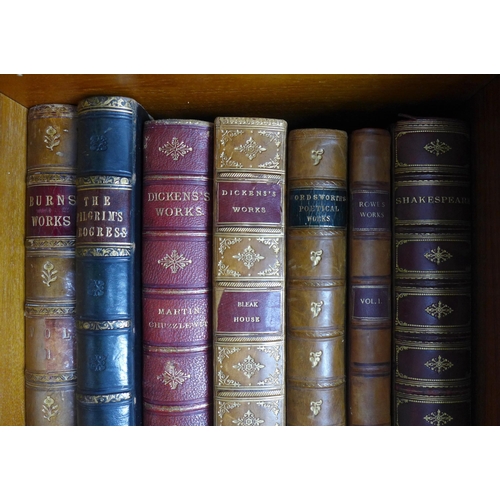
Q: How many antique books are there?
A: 7